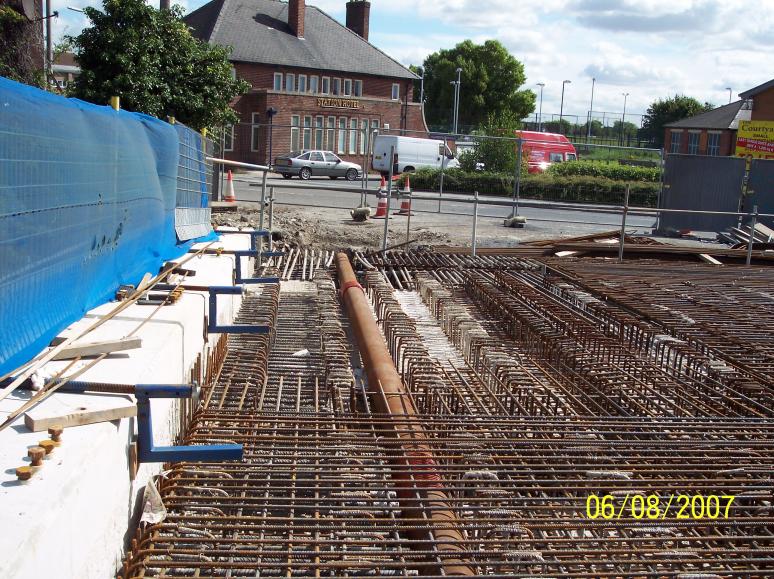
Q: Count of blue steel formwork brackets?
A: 4